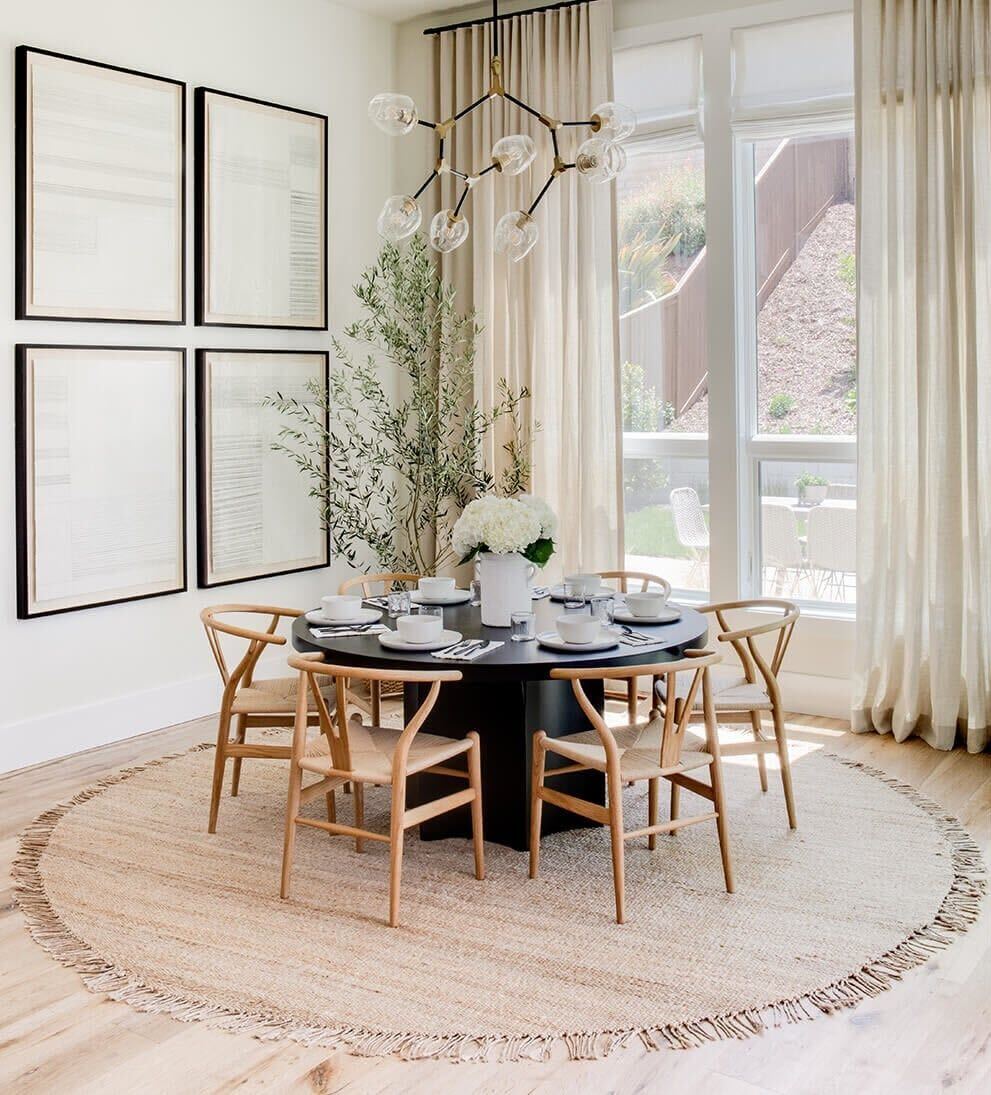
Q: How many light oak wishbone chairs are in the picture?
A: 6